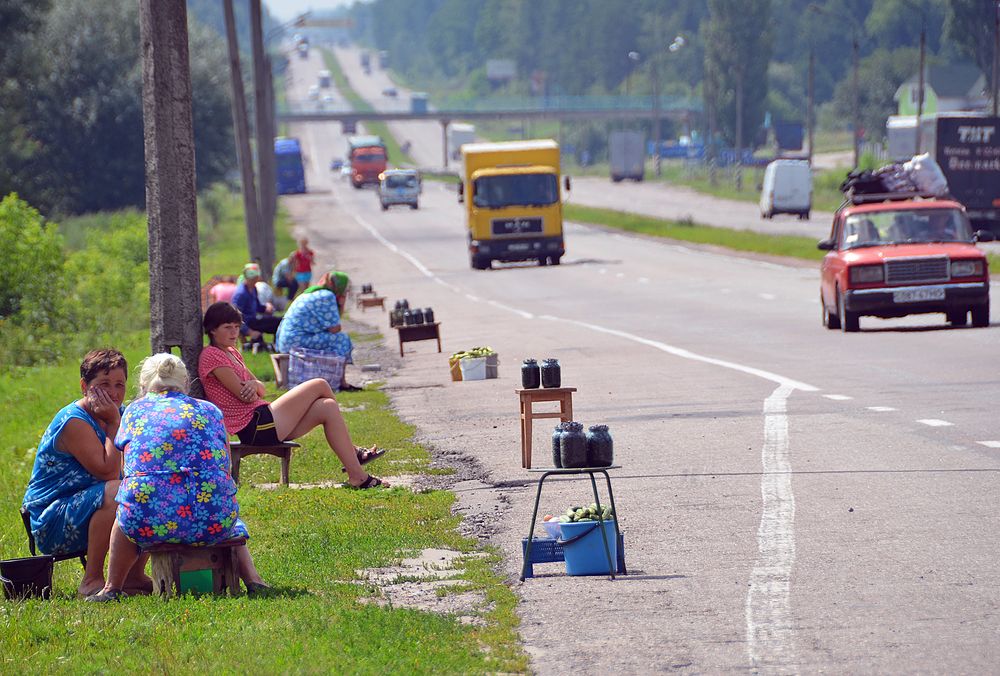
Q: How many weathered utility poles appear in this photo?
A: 3